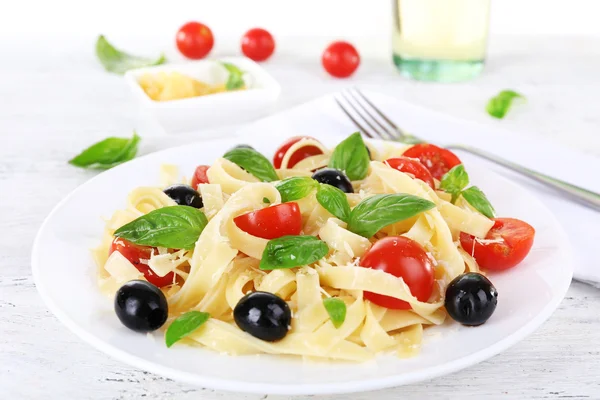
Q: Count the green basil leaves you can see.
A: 15